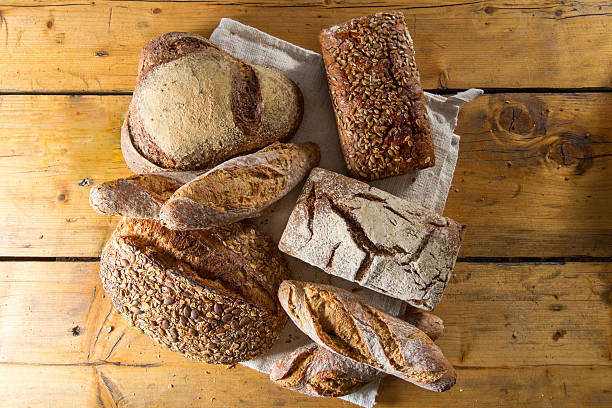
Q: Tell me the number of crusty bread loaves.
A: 8